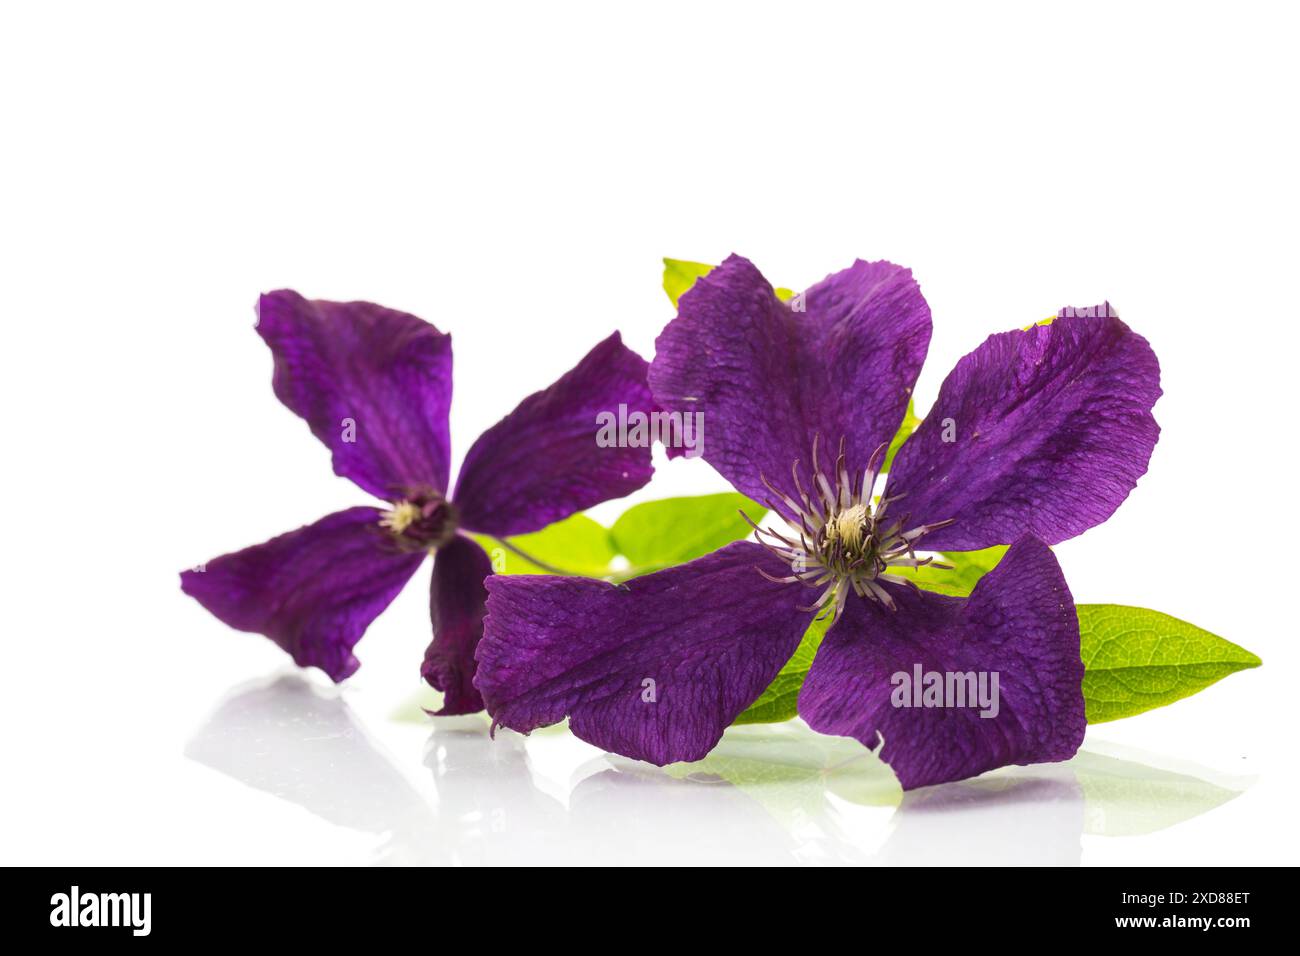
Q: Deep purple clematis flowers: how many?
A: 2